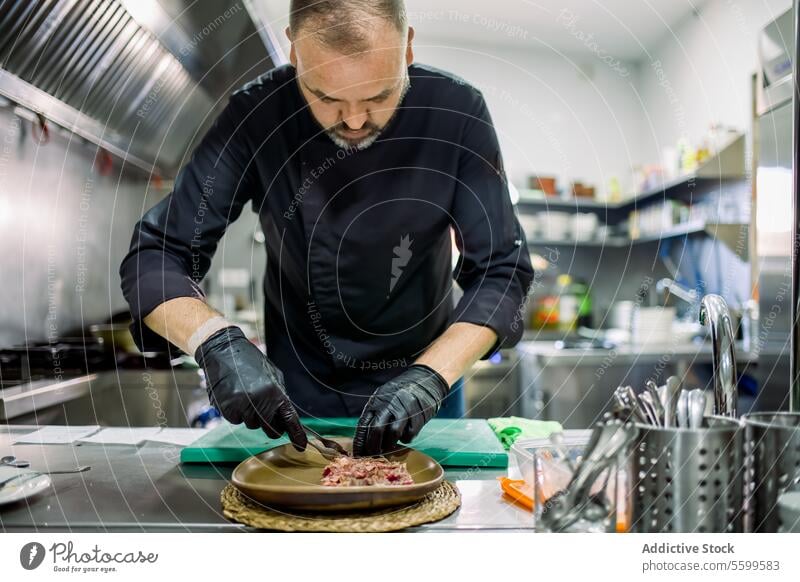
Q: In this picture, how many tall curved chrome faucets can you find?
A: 1